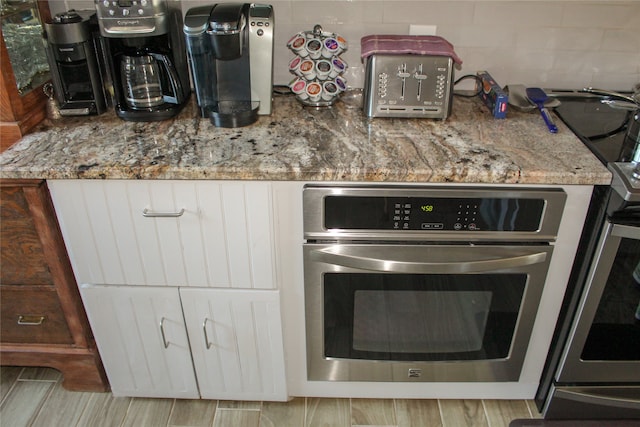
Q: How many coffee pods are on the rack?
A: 14